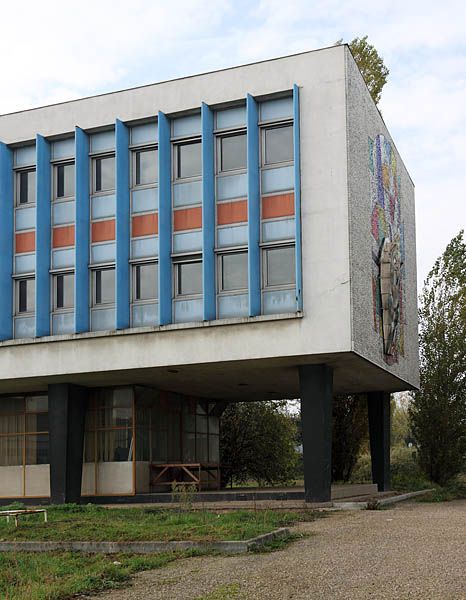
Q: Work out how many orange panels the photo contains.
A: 7